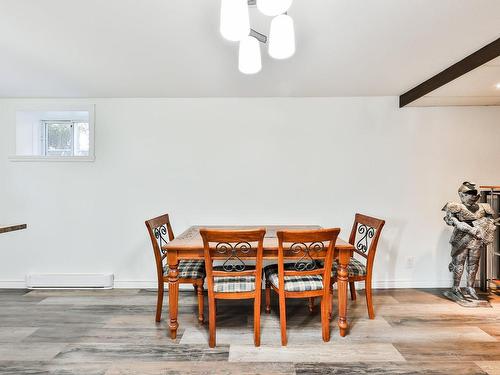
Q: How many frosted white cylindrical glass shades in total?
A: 4